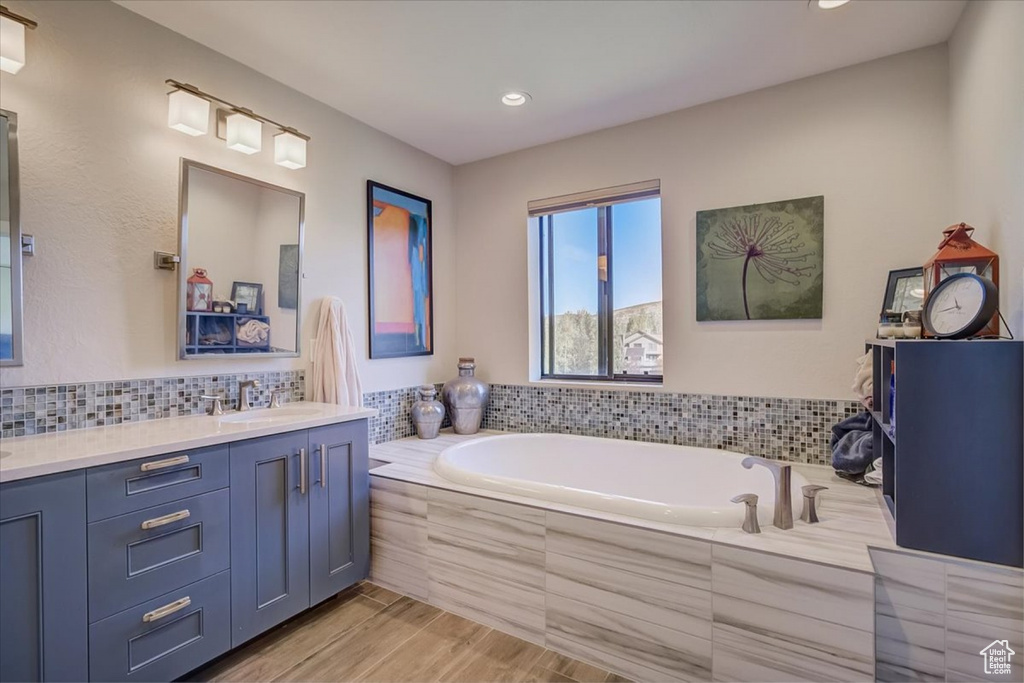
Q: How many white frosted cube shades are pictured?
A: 4